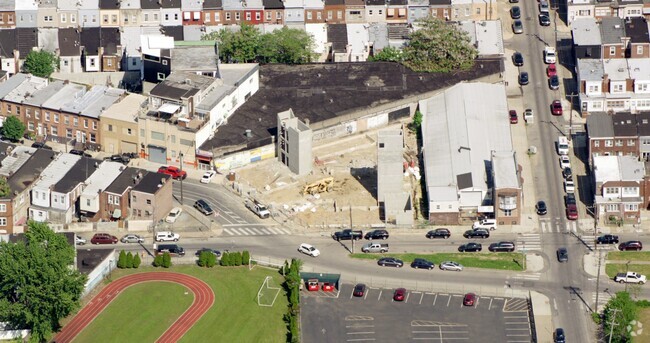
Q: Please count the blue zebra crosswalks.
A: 0